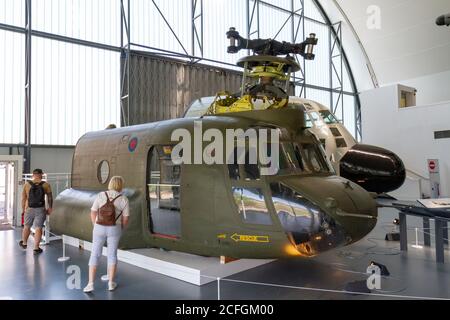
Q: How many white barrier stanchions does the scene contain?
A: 4